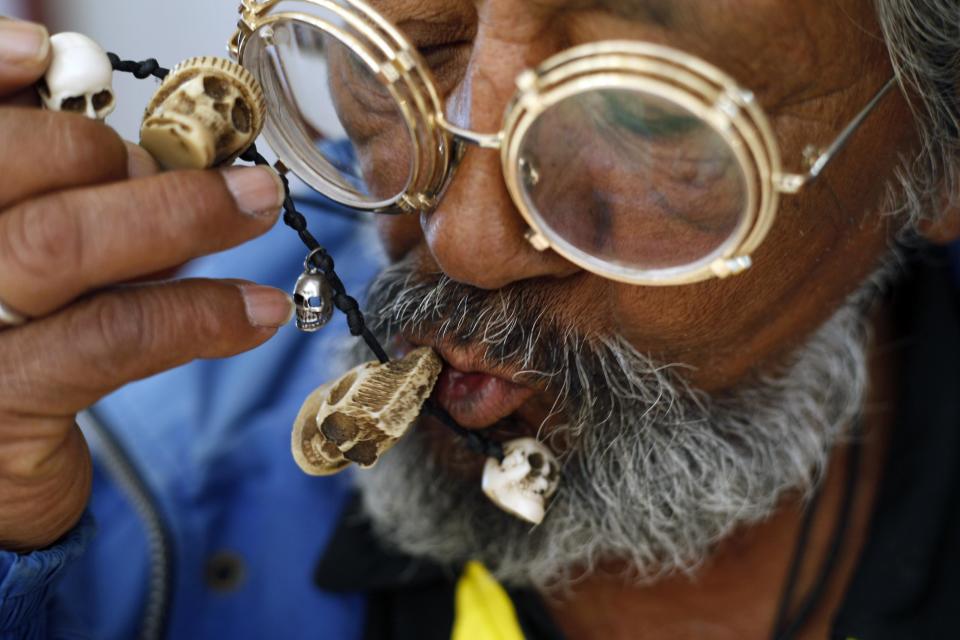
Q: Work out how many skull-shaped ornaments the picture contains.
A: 5